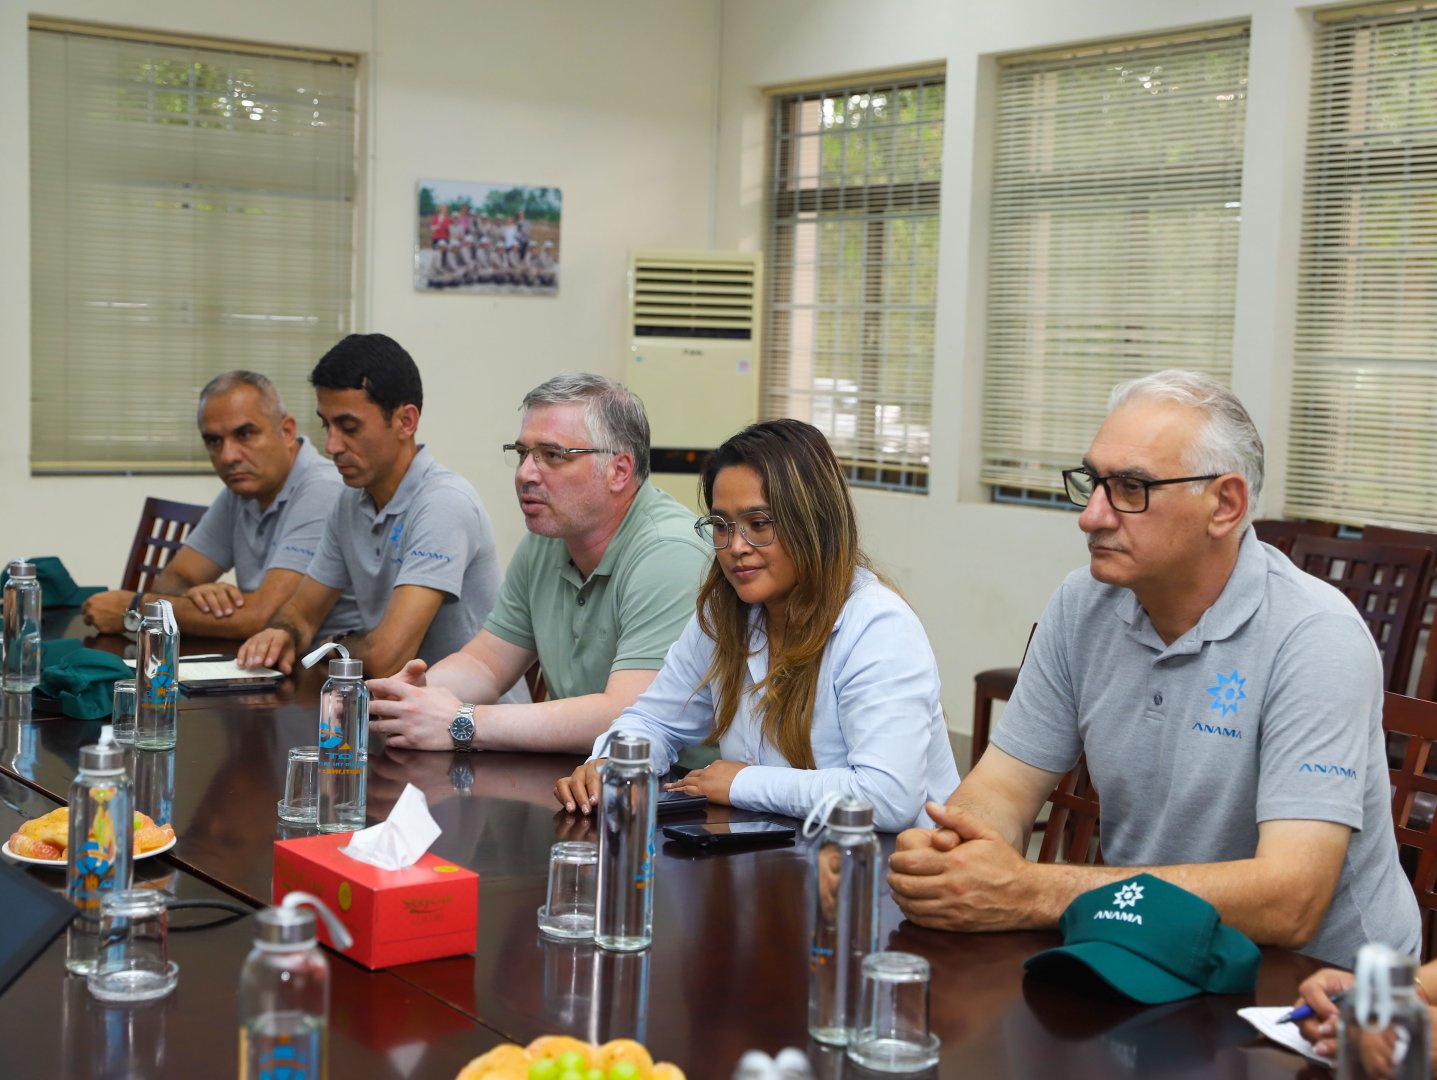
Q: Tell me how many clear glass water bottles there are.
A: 8